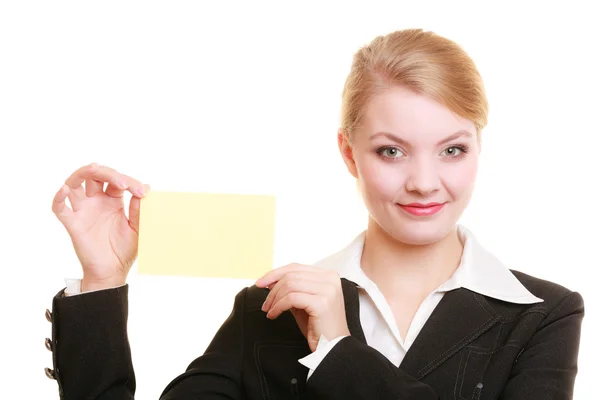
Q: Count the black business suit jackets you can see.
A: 1